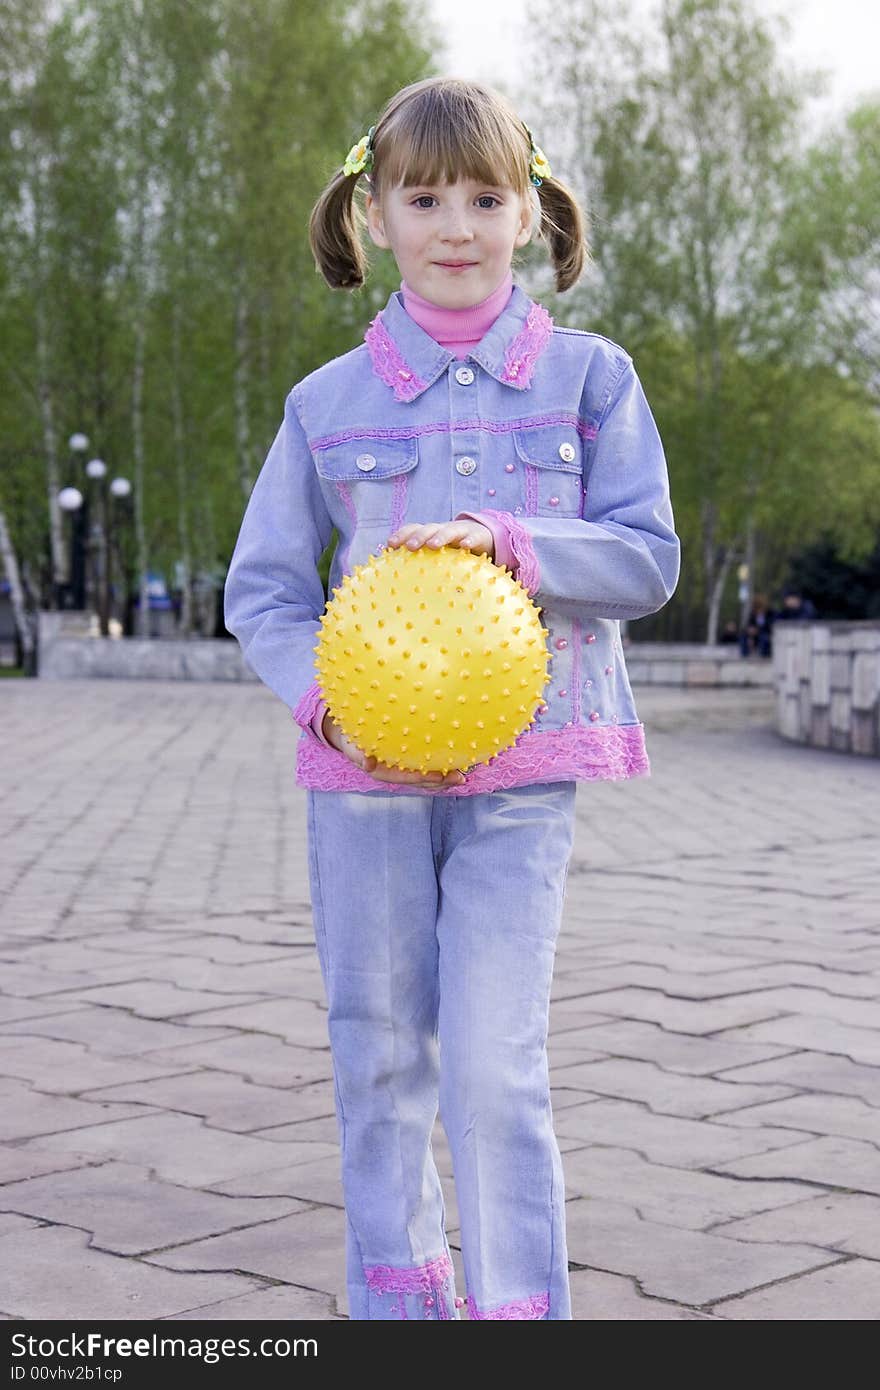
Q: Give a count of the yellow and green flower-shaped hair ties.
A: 2